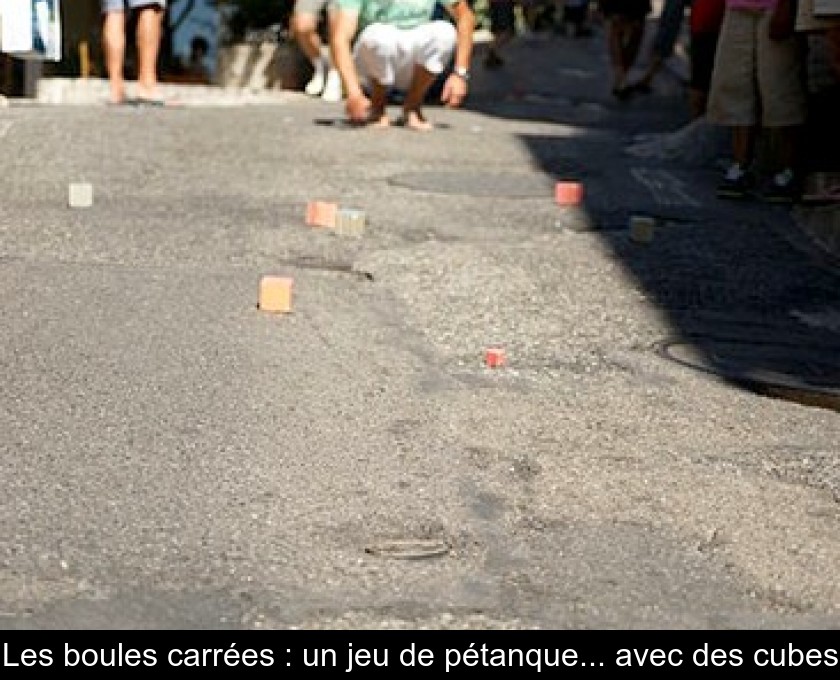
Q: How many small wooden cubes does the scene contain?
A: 7